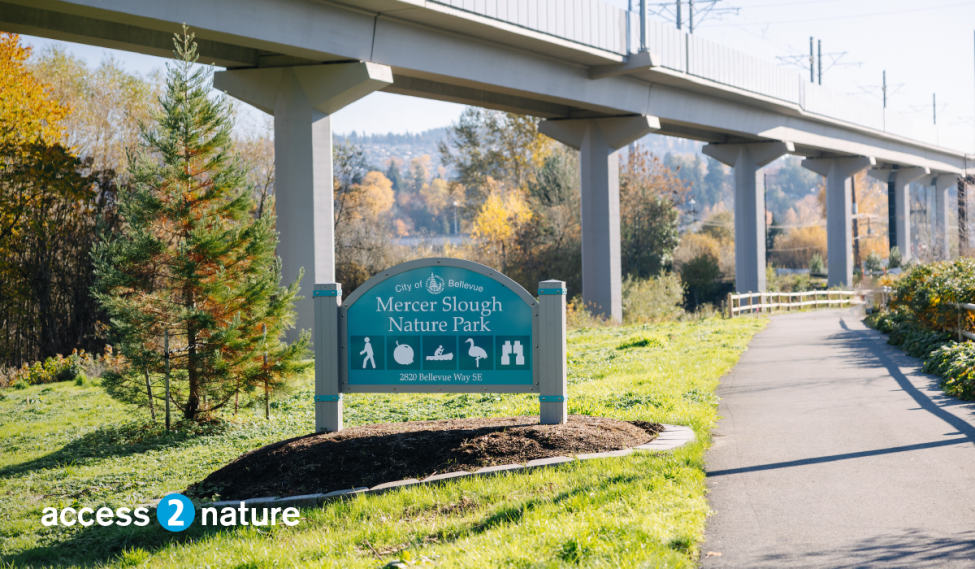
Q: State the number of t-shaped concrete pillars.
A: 6